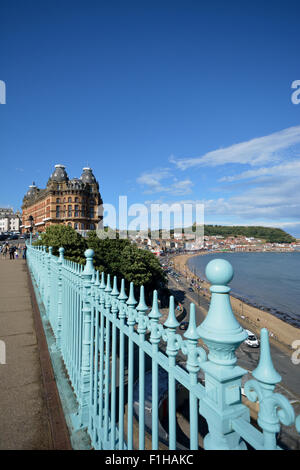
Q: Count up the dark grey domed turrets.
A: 3